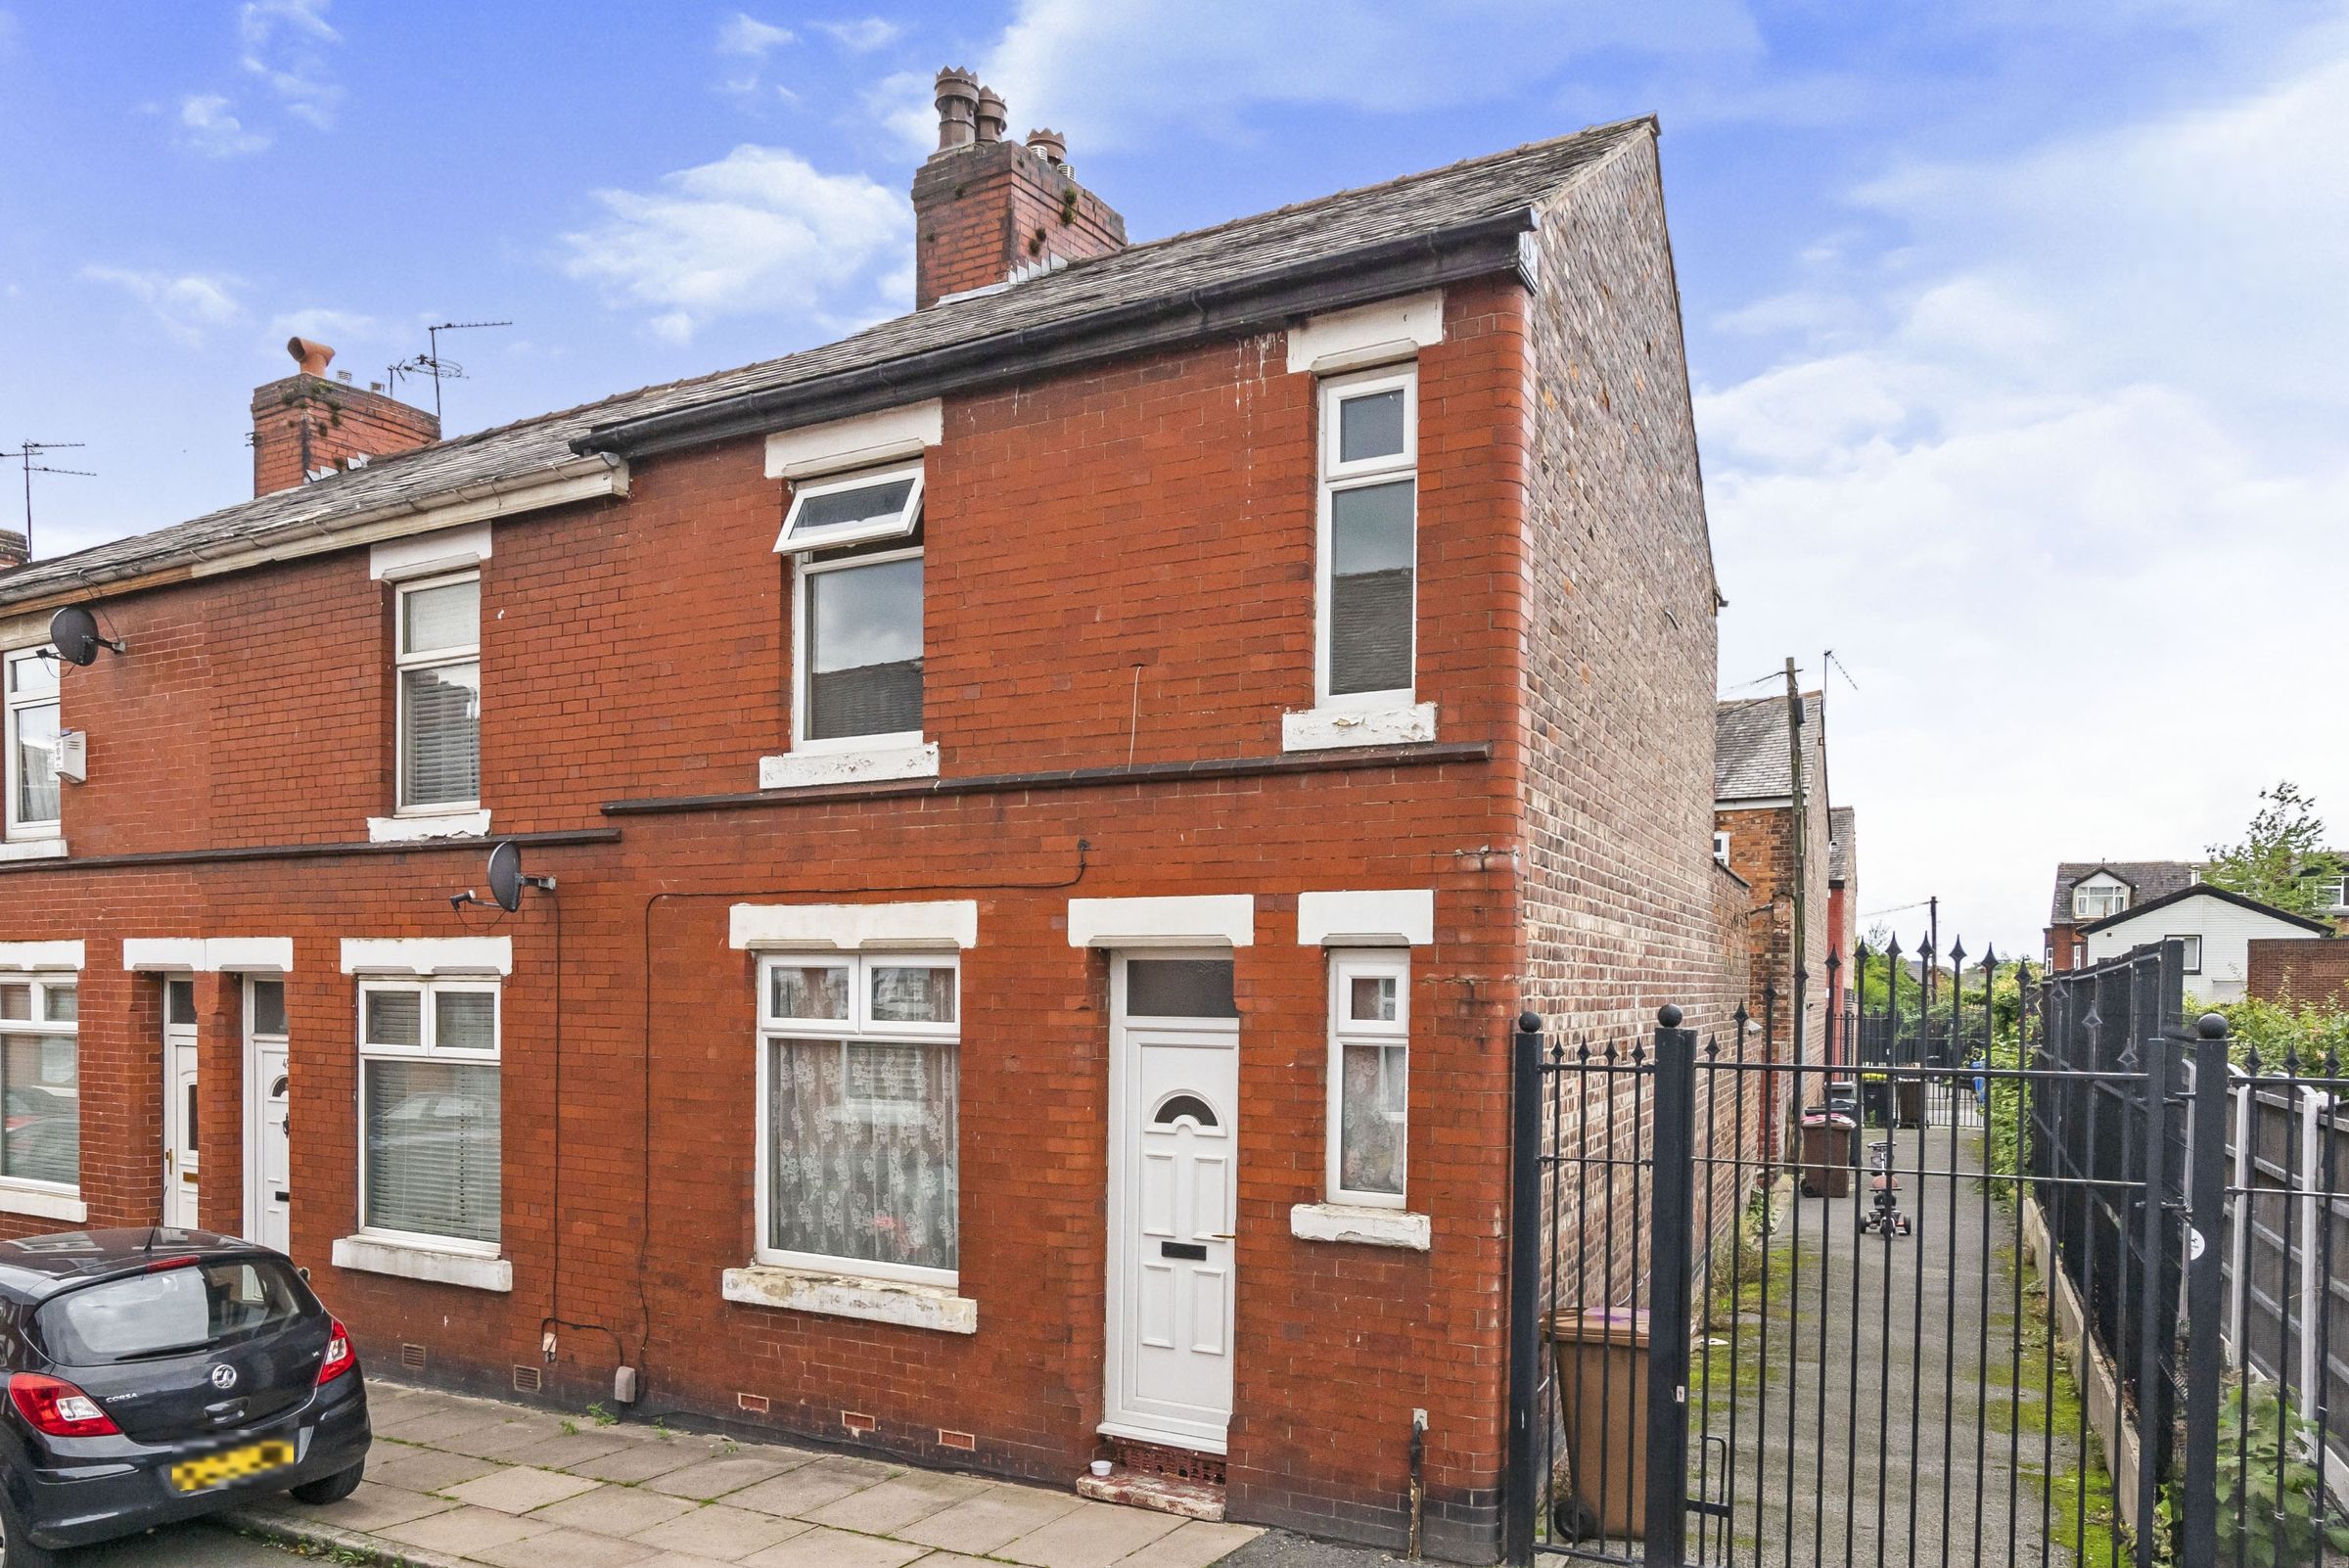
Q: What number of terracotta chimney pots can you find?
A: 4